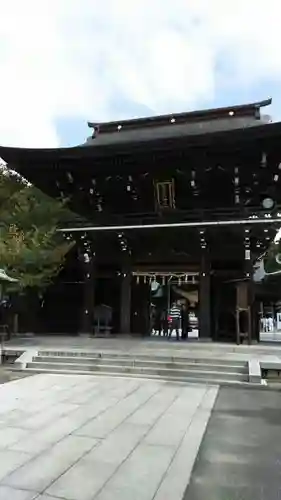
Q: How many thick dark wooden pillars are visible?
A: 4